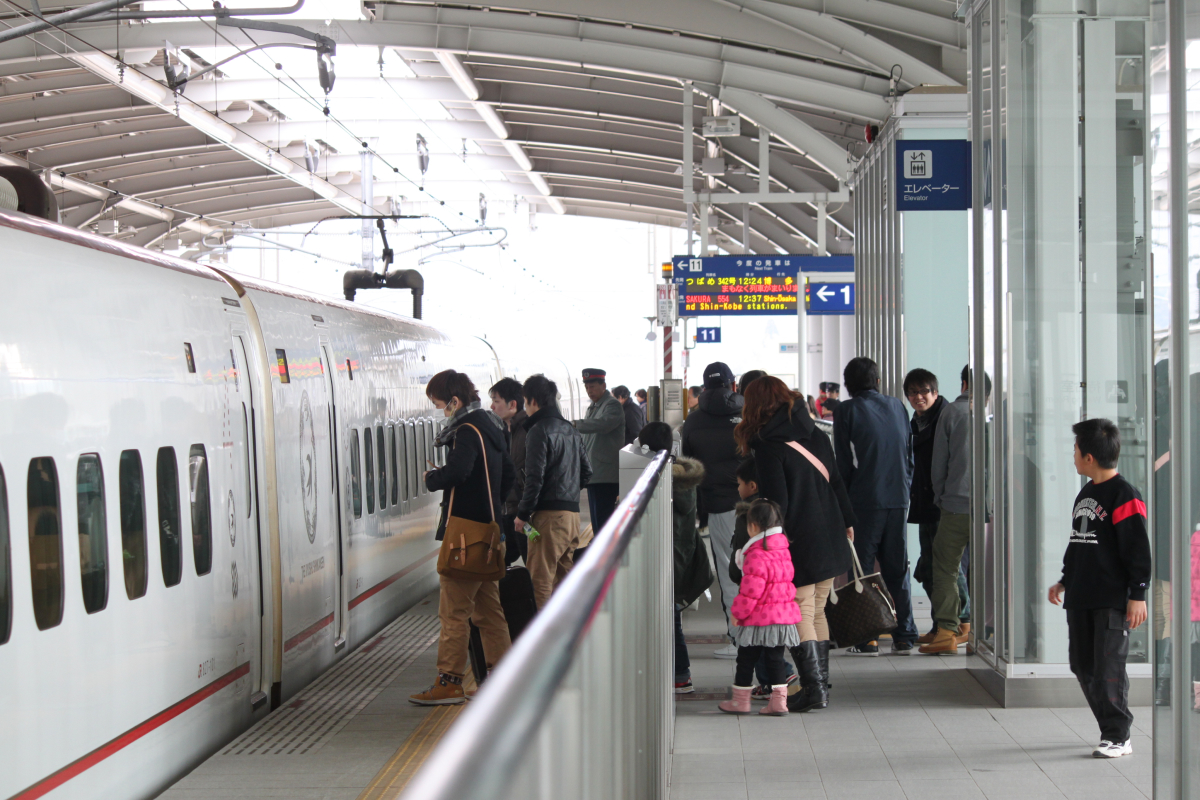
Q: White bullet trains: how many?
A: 1